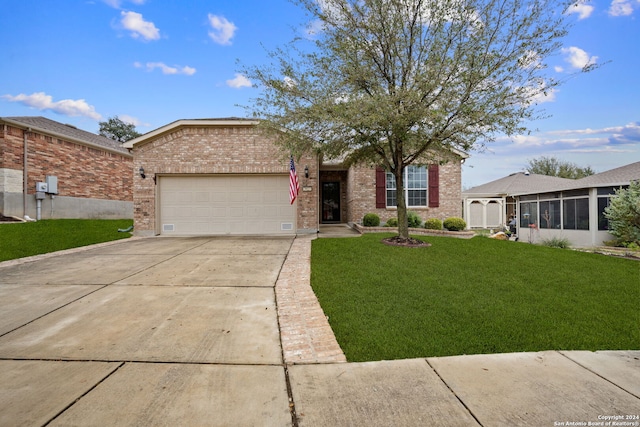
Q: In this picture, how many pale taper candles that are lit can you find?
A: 0